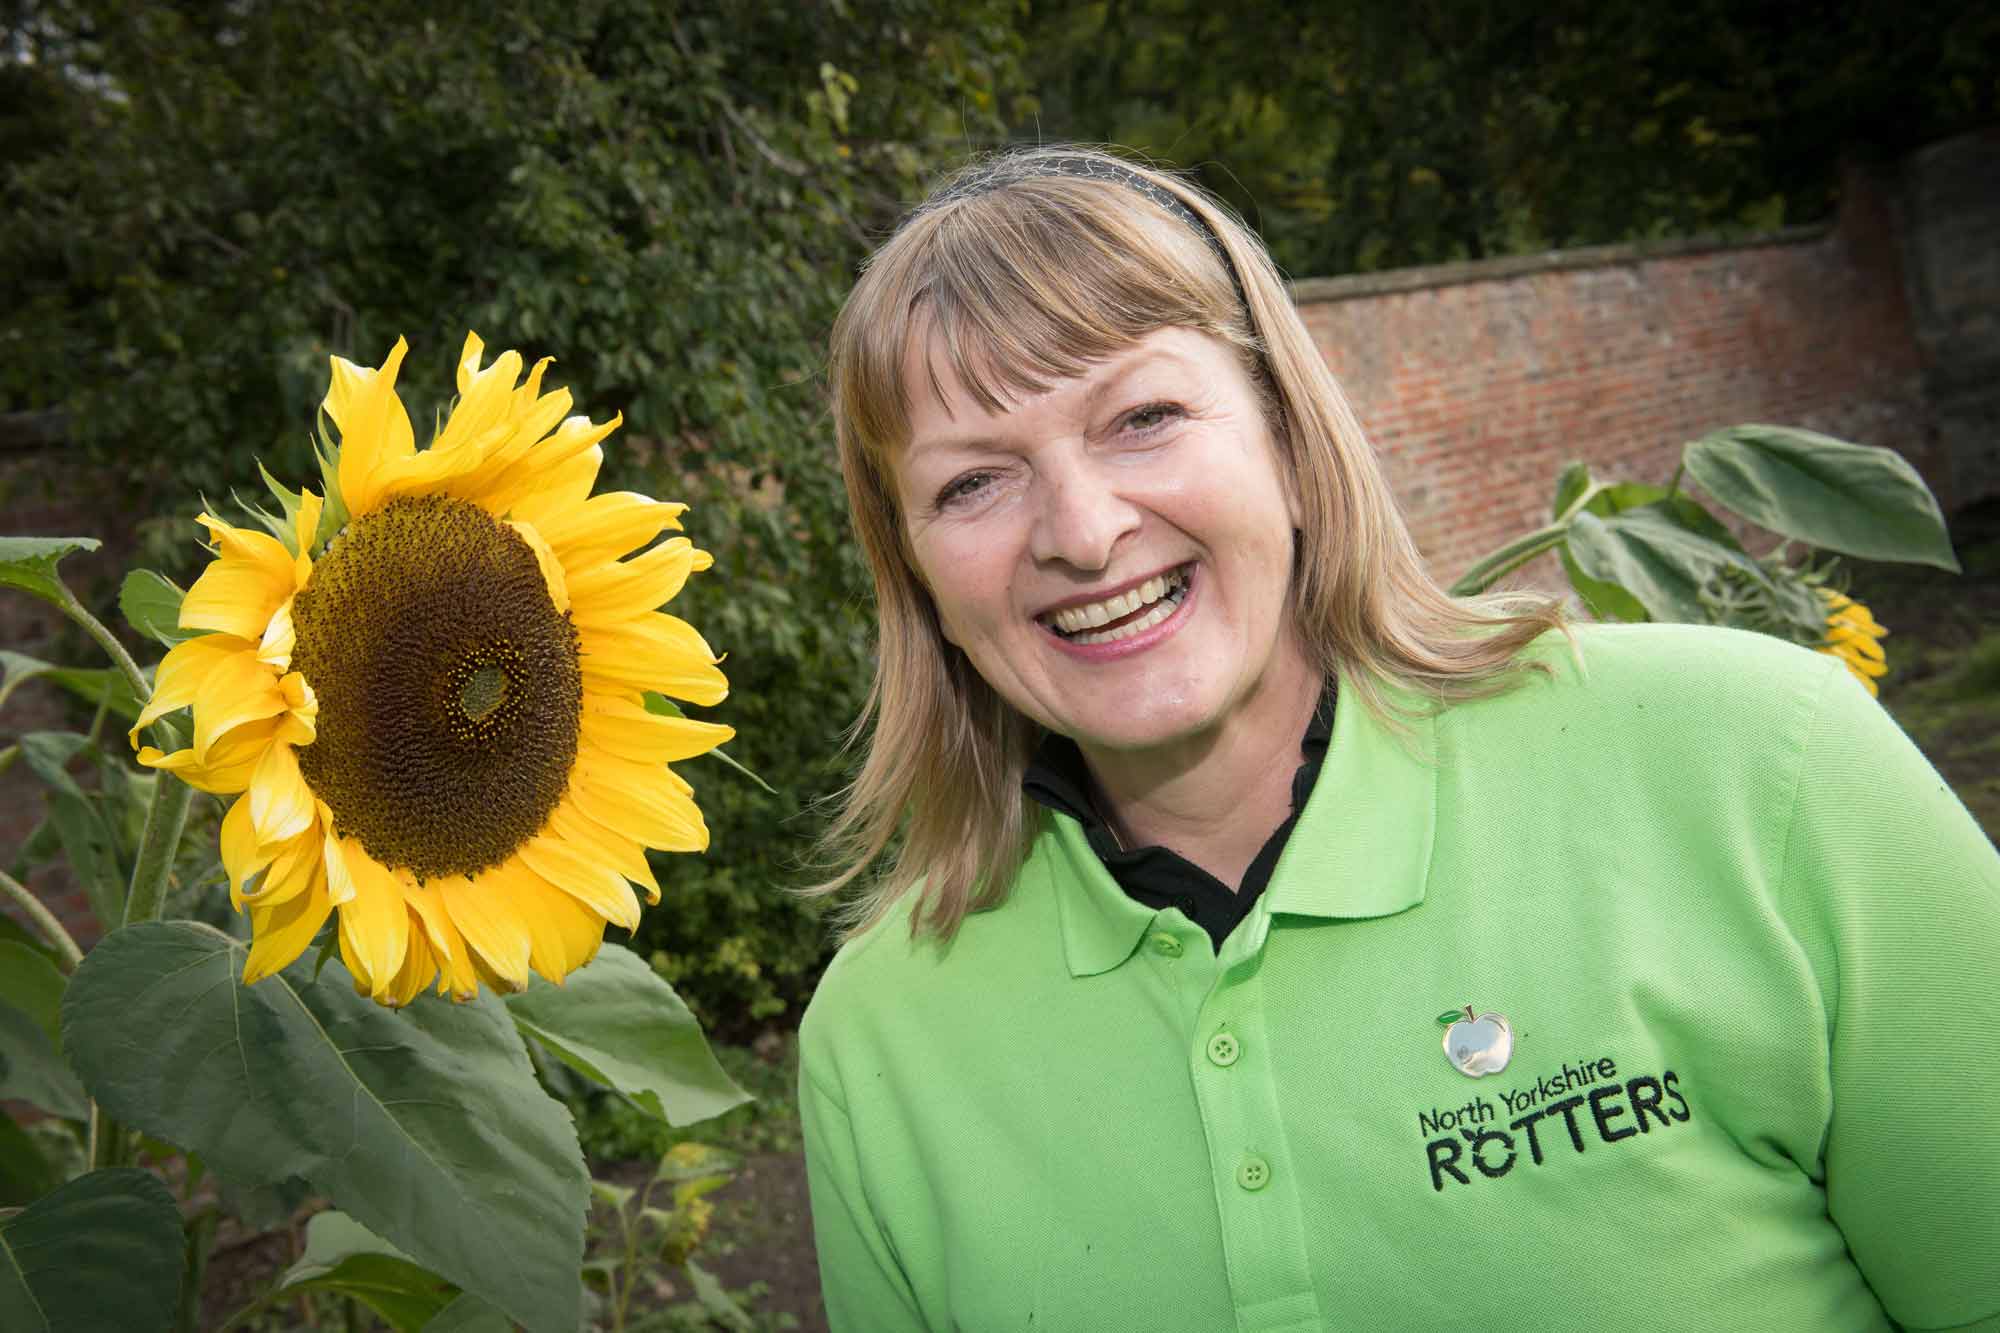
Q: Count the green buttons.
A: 3